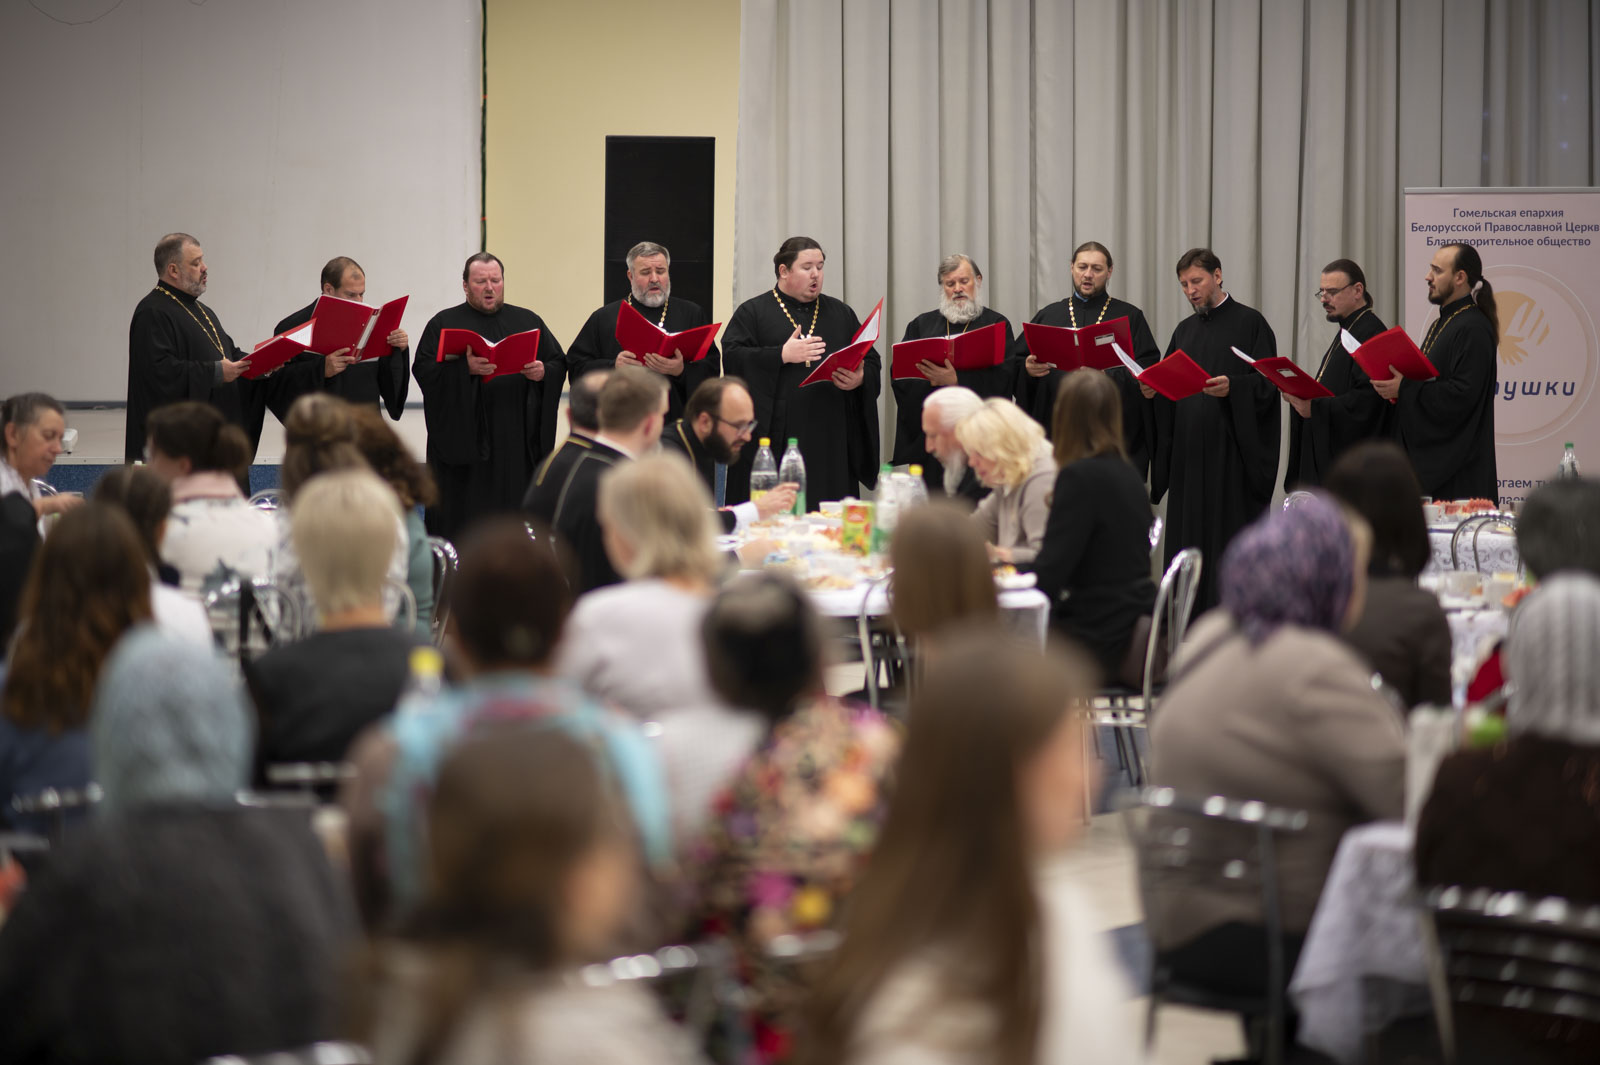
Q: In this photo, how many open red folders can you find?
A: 10